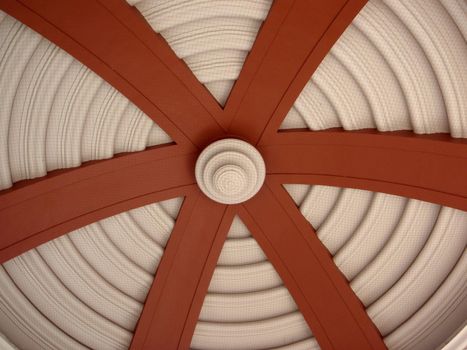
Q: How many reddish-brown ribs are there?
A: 6